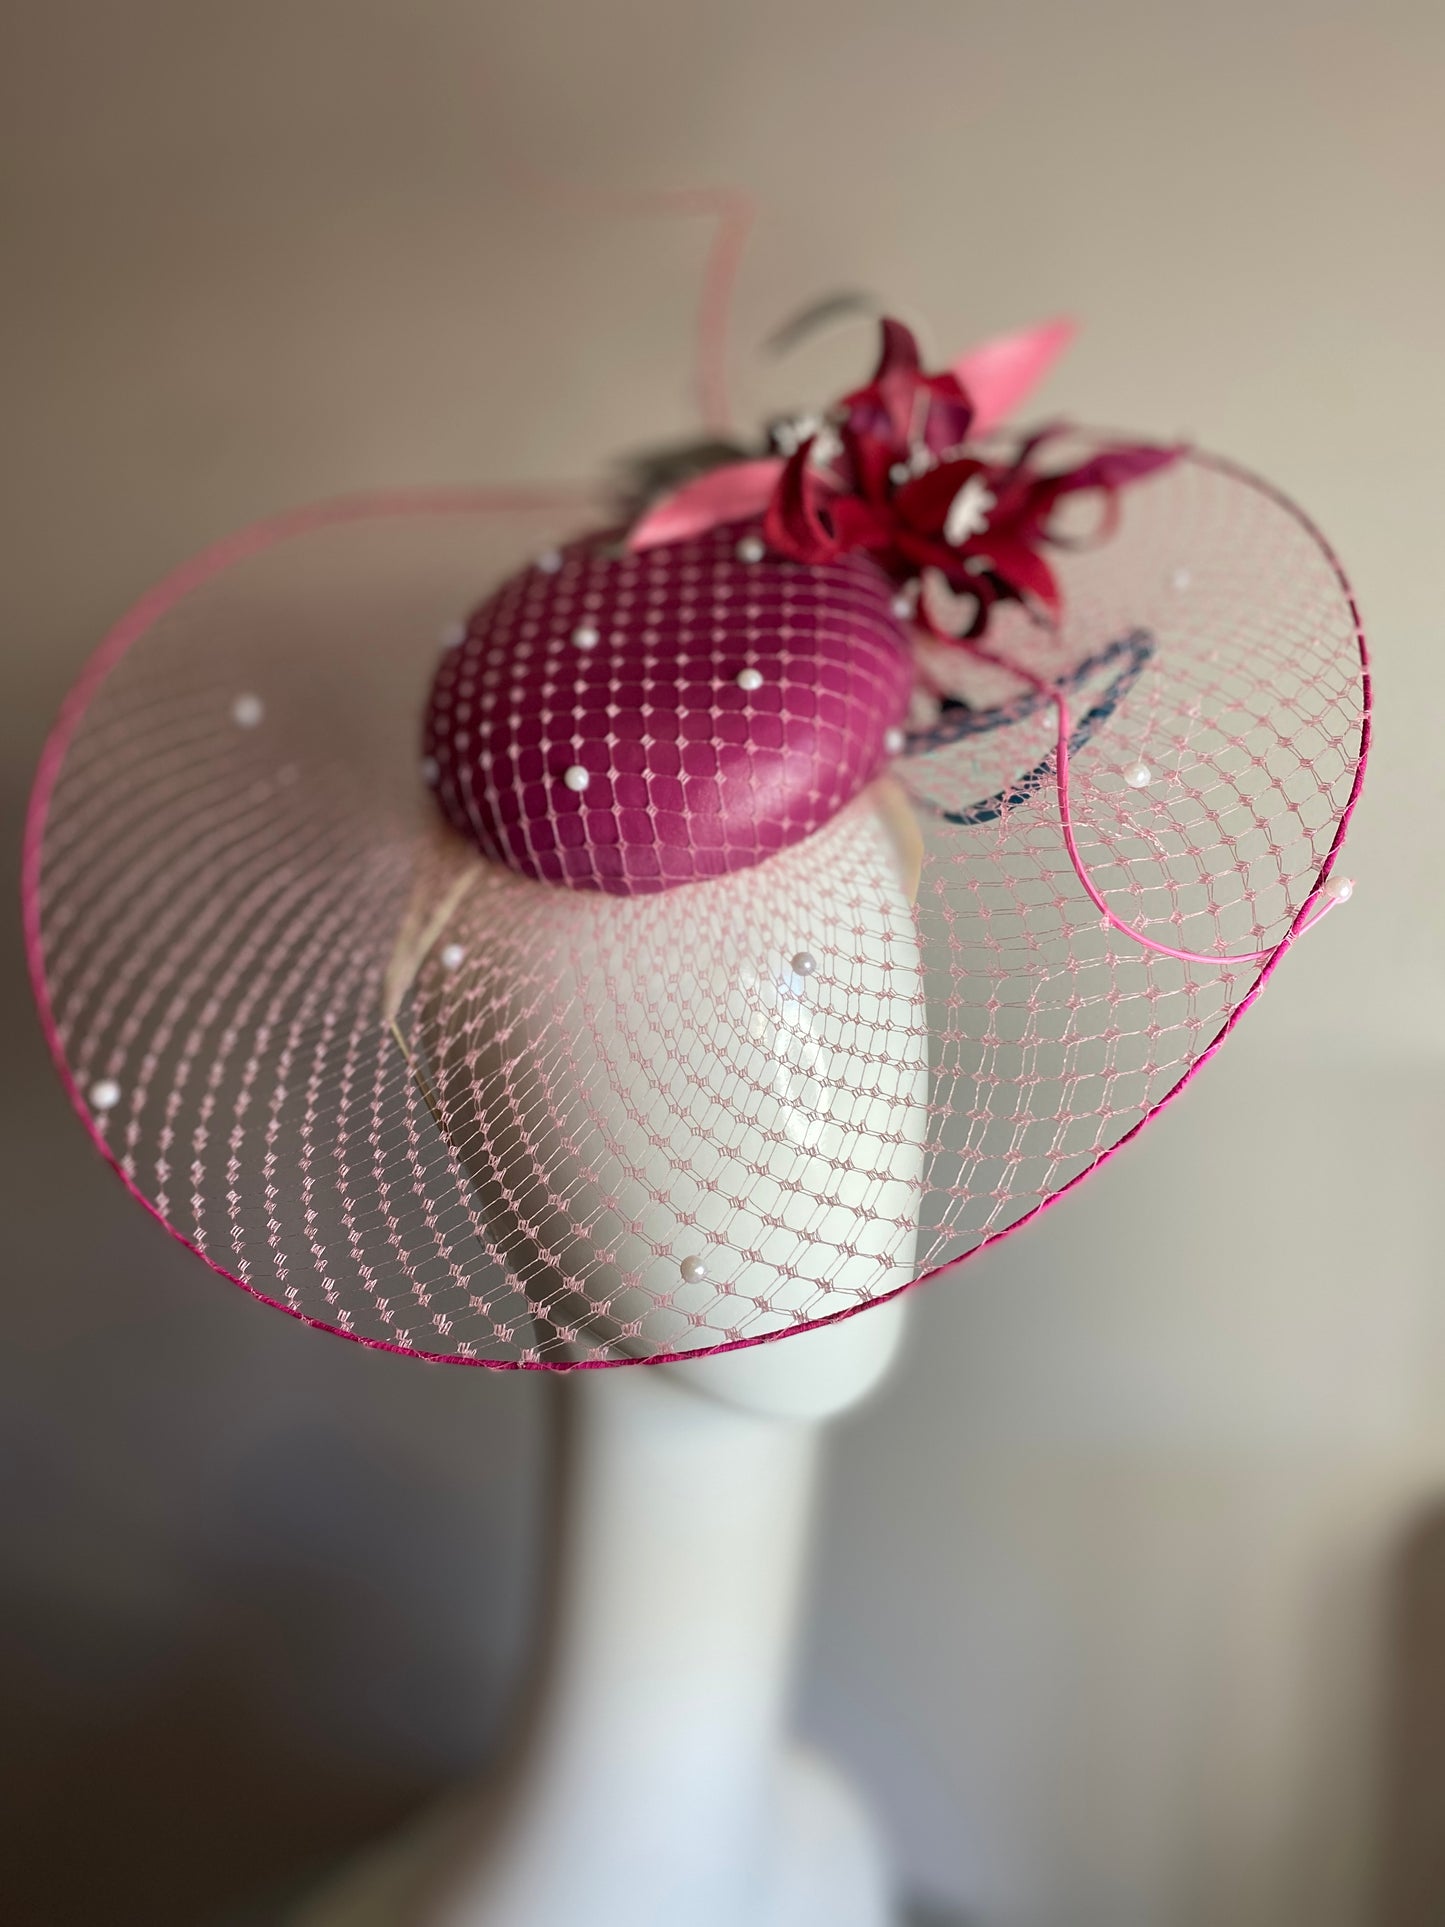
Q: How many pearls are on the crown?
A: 9